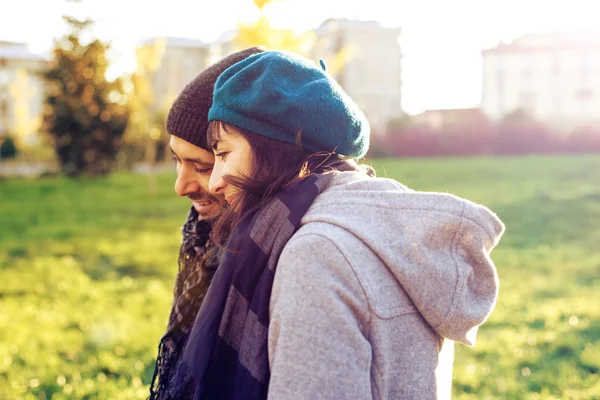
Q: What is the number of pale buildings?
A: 4